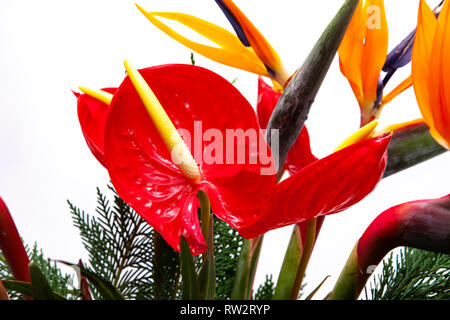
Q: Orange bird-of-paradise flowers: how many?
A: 3